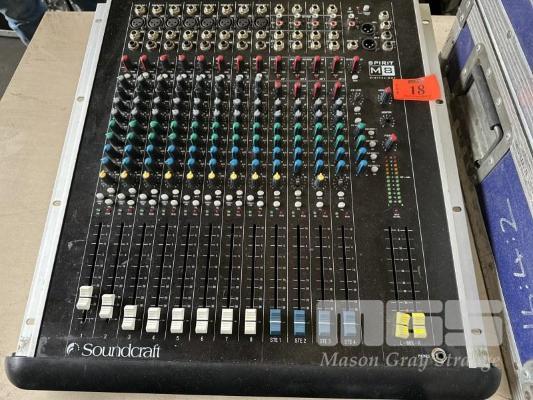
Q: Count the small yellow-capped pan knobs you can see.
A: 10